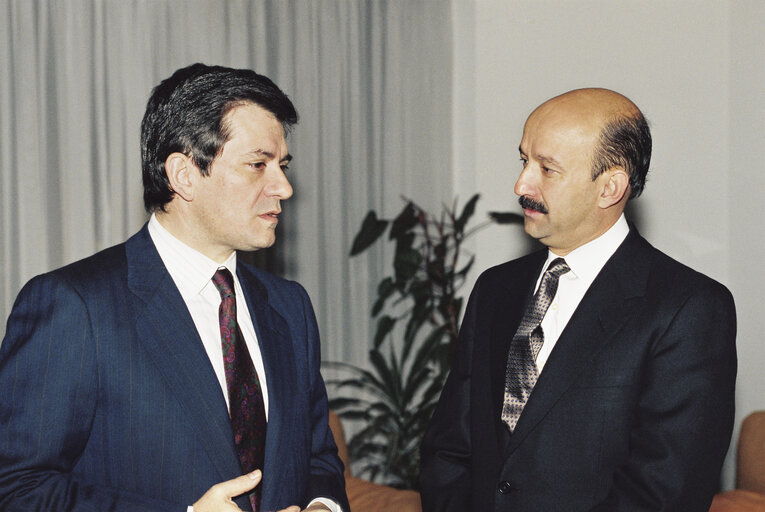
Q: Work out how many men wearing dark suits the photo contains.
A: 2